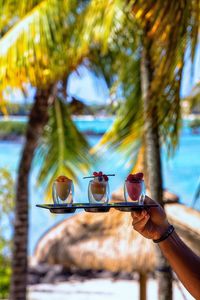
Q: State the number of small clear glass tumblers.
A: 3